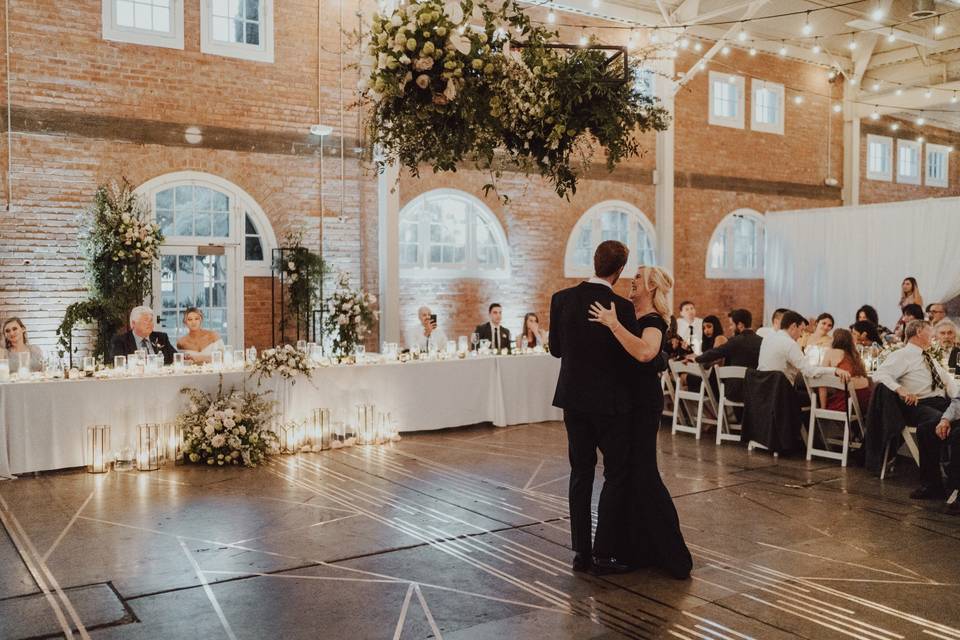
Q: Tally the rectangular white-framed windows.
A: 7